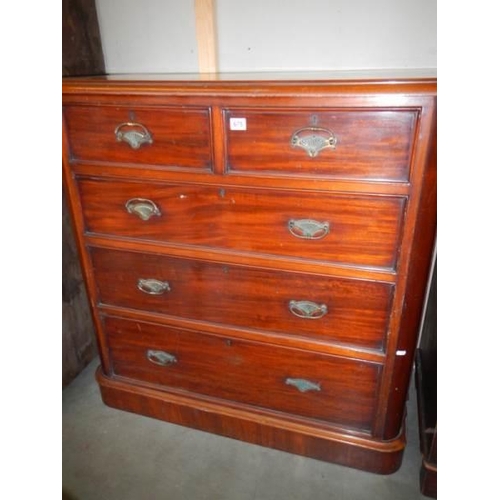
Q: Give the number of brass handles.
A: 8